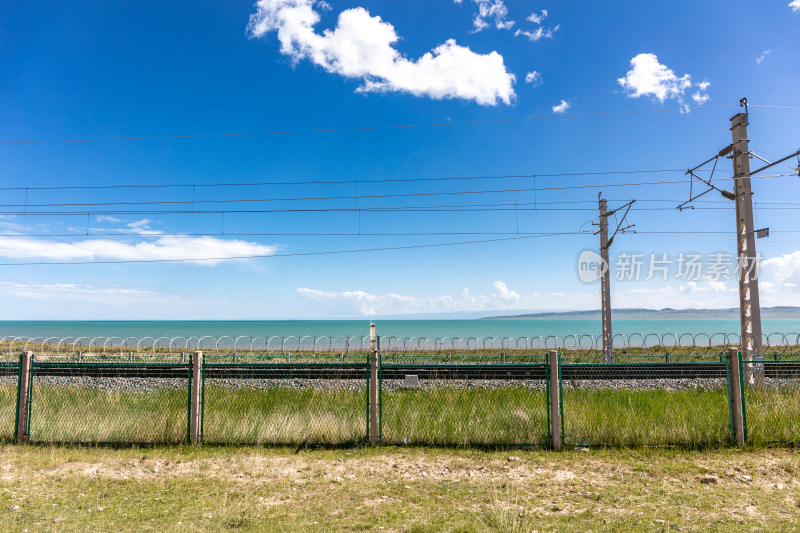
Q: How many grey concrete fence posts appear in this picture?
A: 5